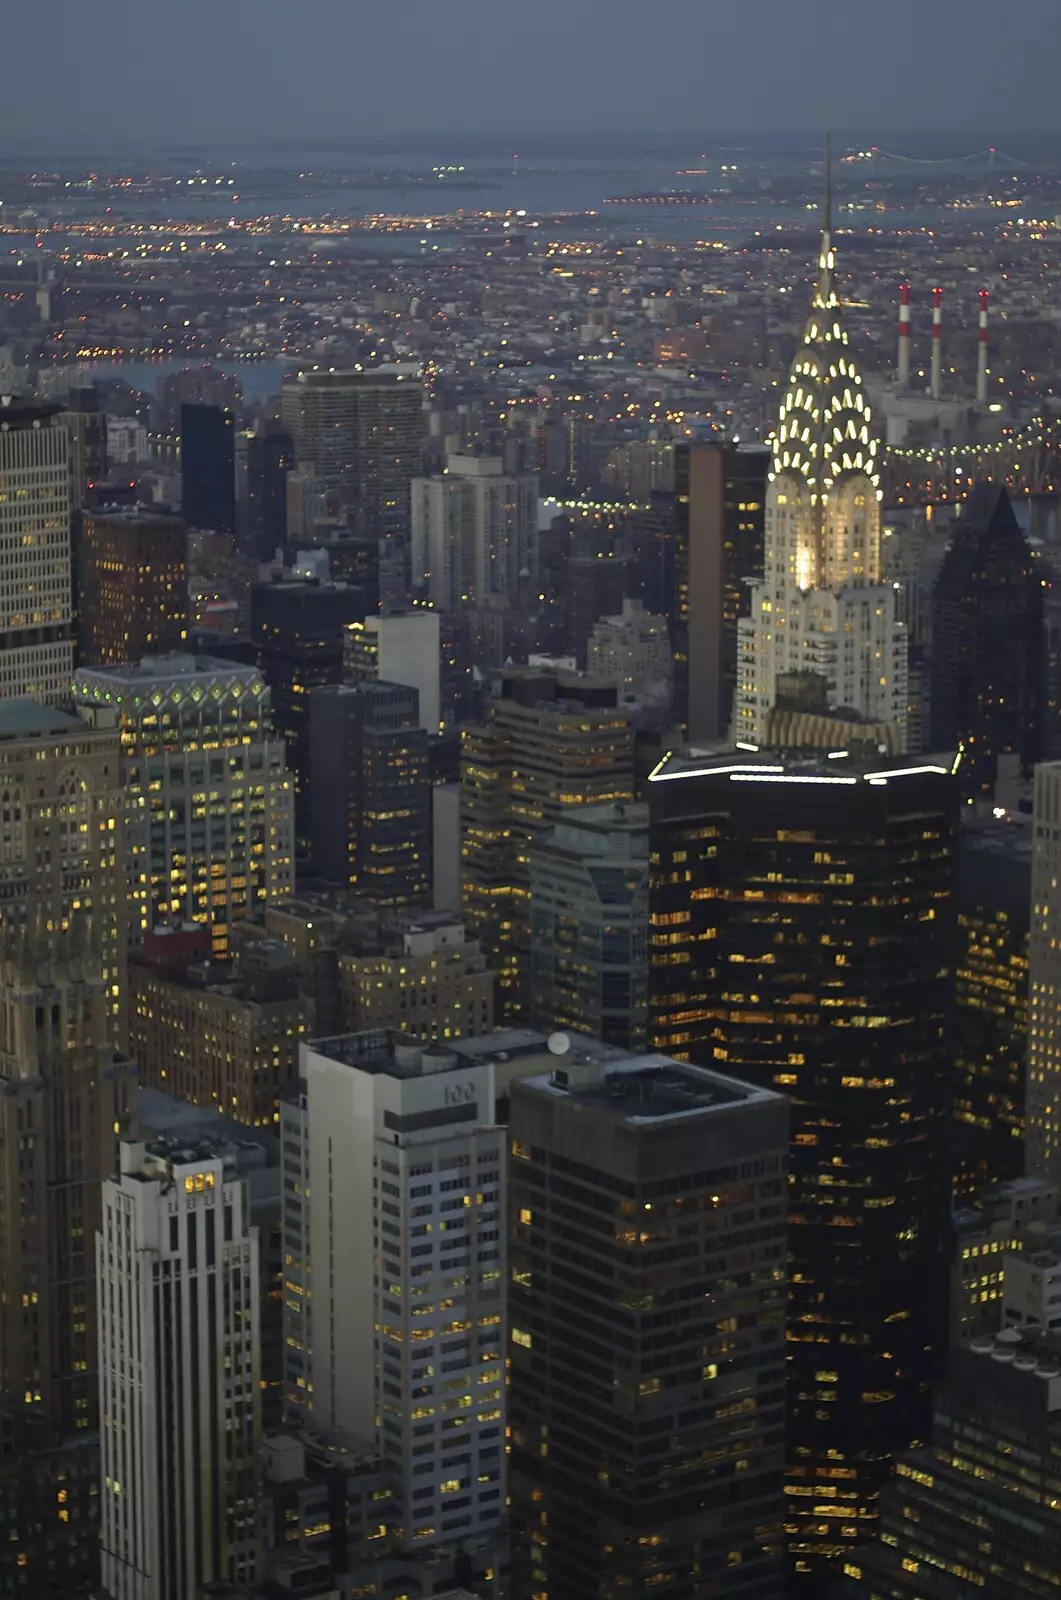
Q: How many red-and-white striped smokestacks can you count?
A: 3